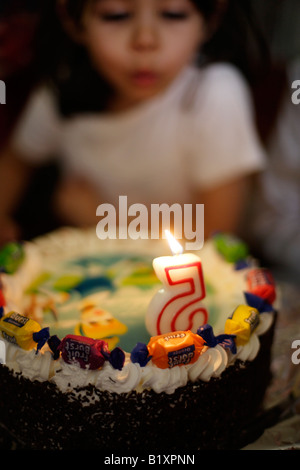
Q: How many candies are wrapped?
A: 8